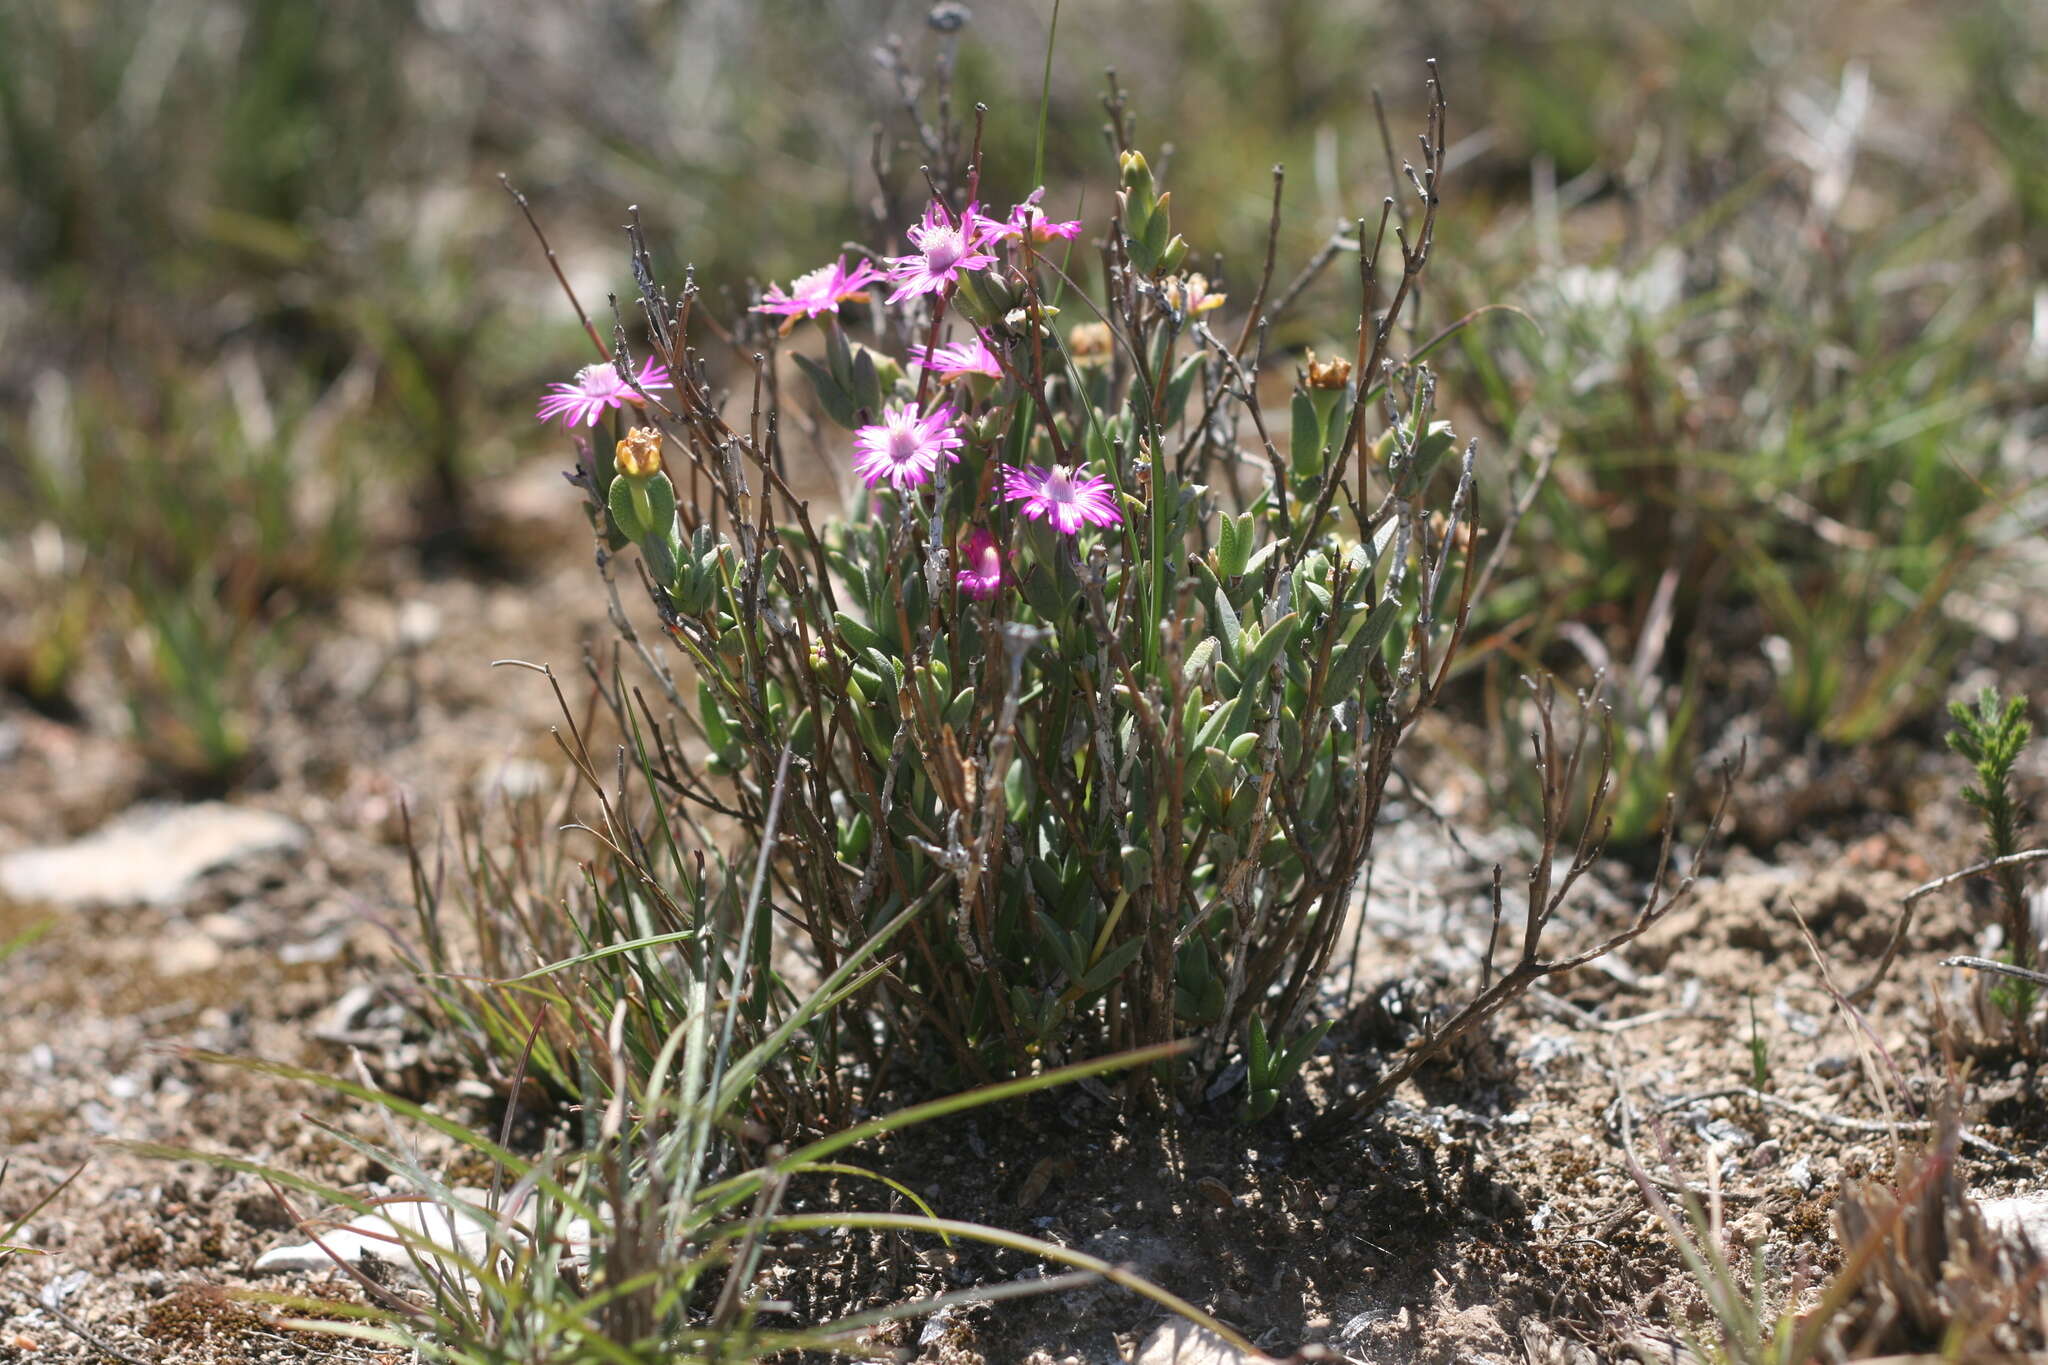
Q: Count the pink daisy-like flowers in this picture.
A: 8